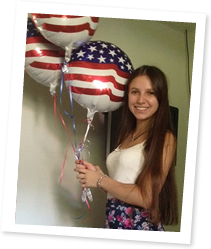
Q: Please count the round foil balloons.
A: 3